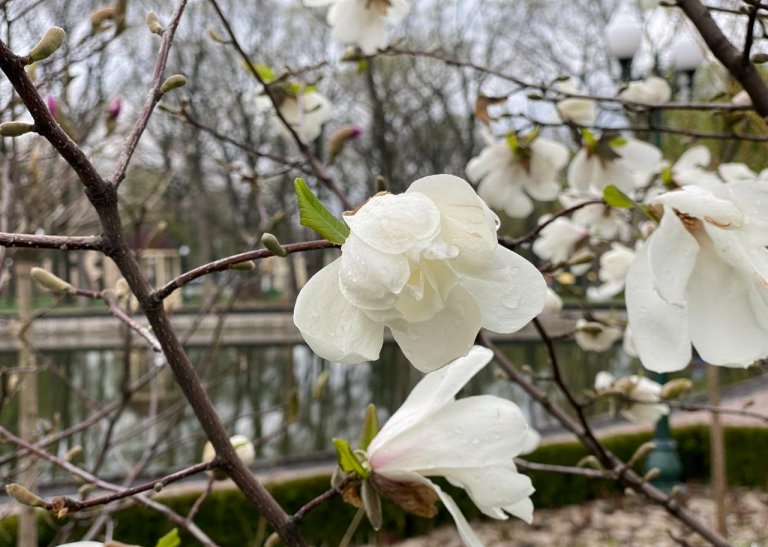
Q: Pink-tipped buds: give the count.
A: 3